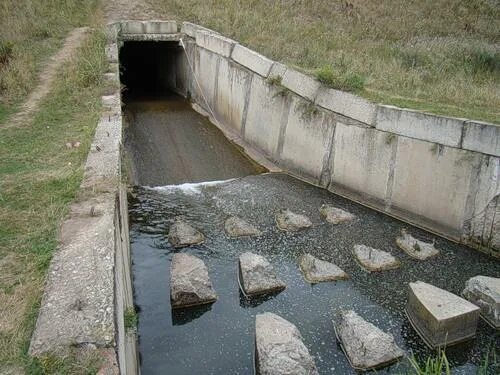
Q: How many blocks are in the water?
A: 13